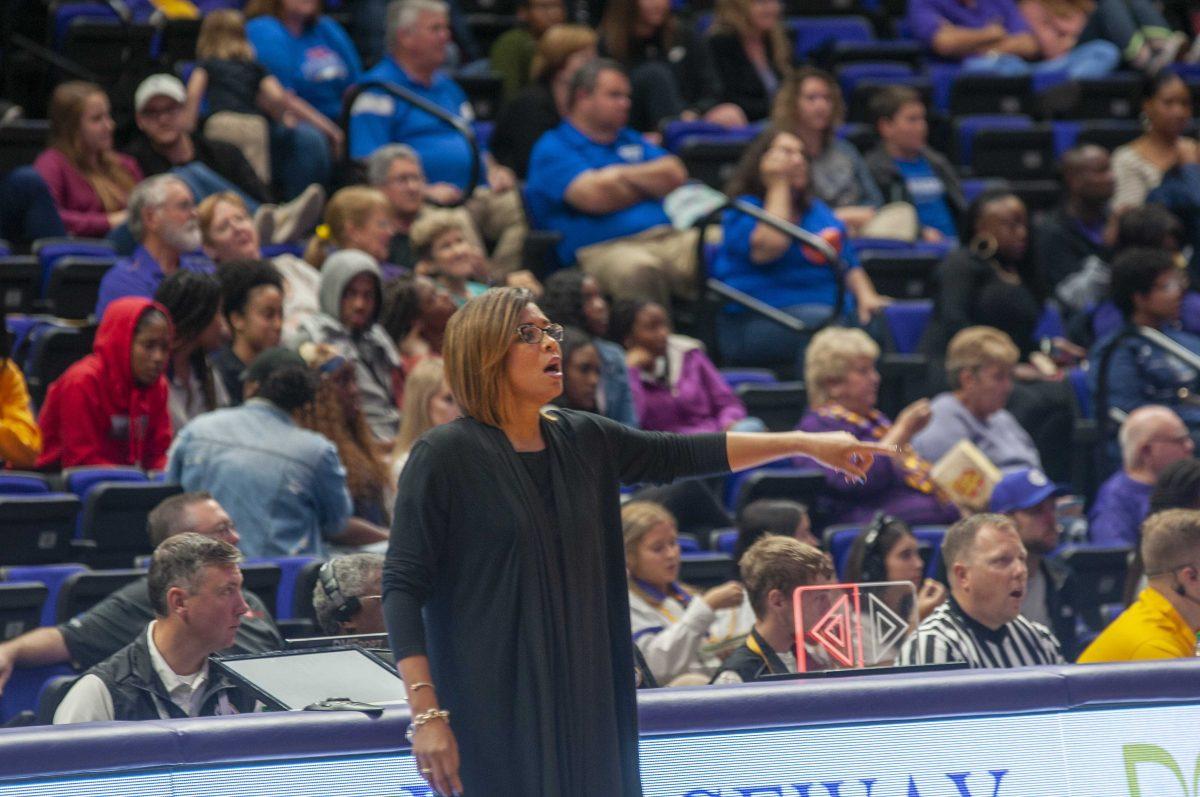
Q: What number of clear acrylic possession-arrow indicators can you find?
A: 2